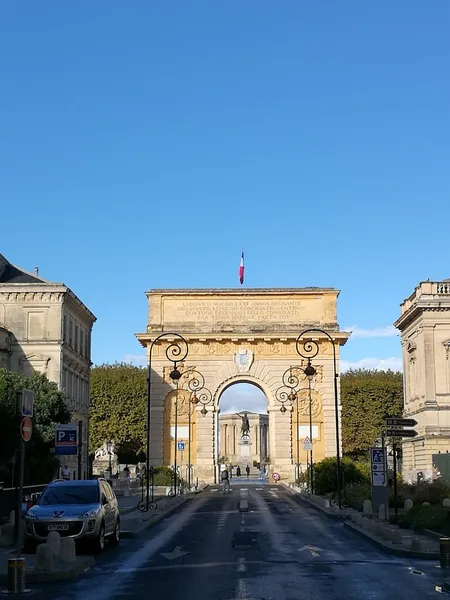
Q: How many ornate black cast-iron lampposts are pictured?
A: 6